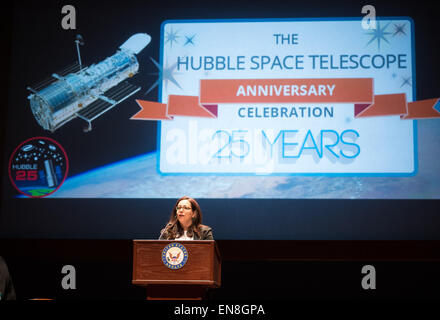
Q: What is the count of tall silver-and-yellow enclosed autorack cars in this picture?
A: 0